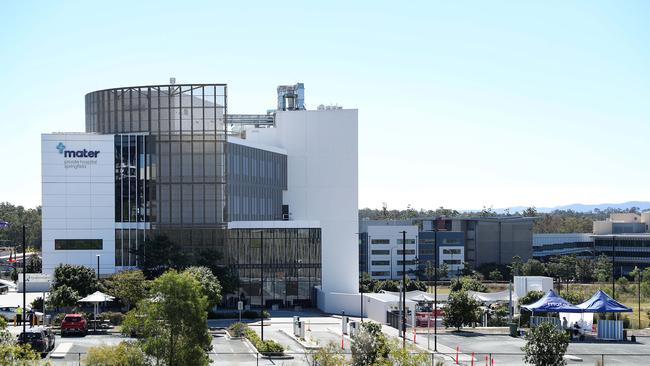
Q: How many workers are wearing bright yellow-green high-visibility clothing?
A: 1